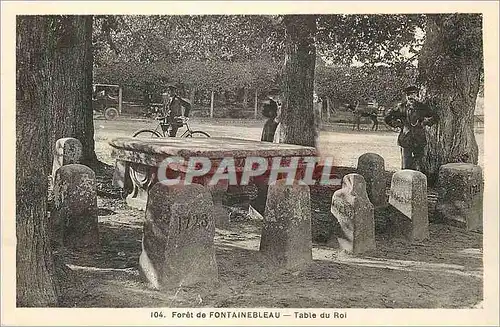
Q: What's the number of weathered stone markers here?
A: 8